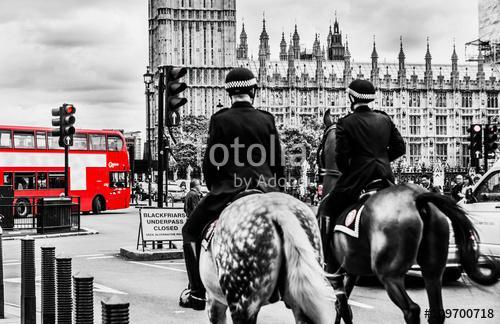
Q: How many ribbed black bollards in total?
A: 5